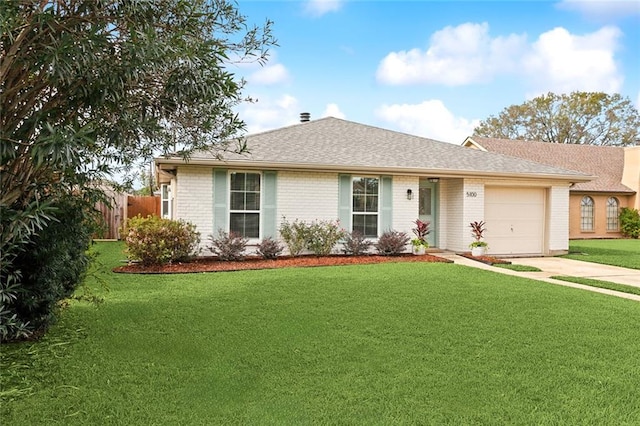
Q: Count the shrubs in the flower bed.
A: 7